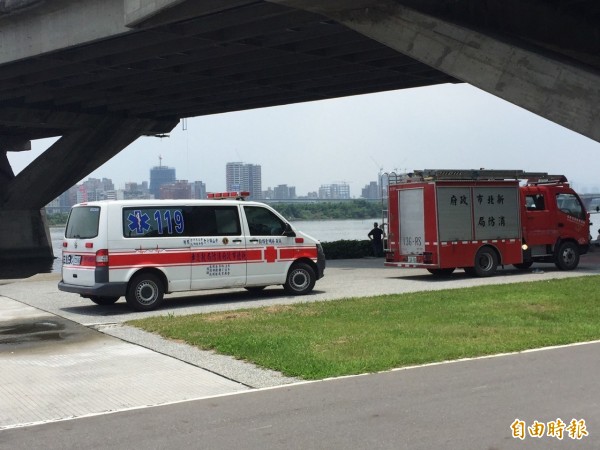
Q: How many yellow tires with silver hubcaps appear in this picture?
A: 0